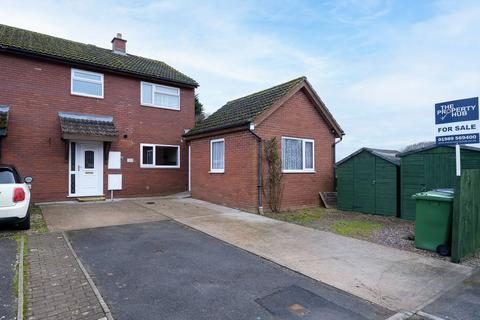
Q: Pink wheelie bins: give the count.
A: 0